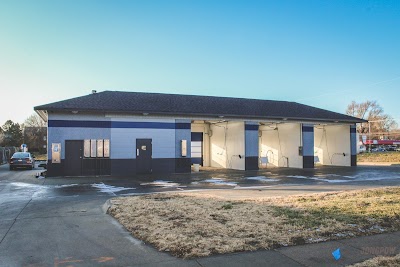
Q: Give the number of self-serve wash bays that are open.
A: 3